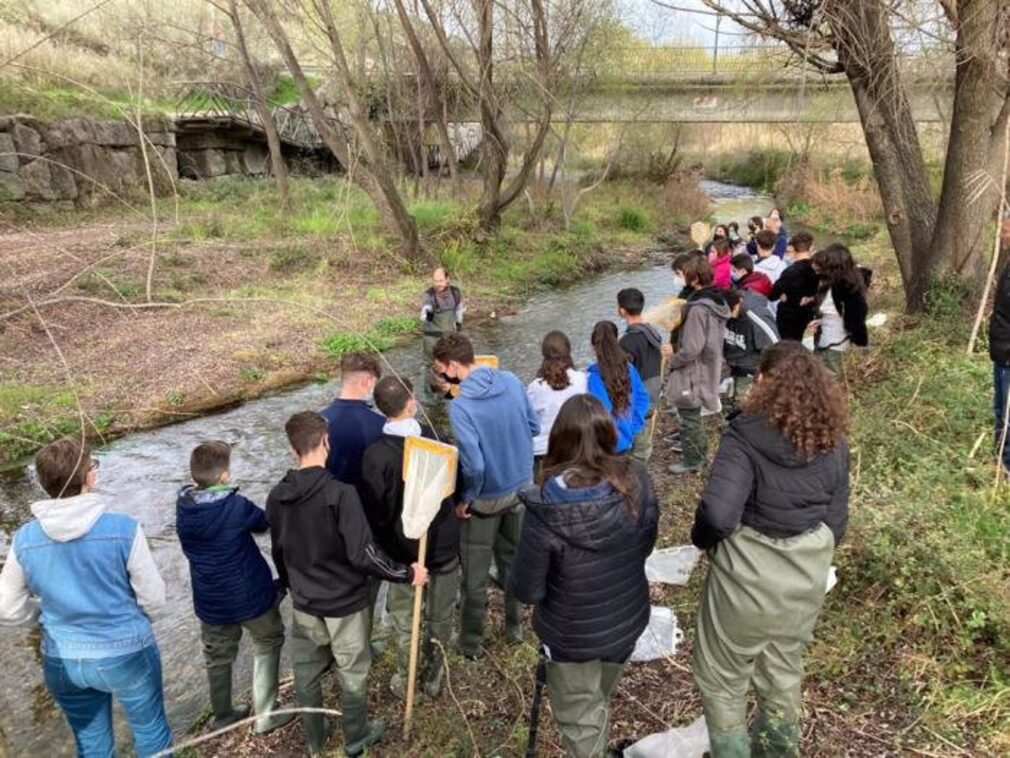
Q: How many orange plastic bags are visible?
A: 0